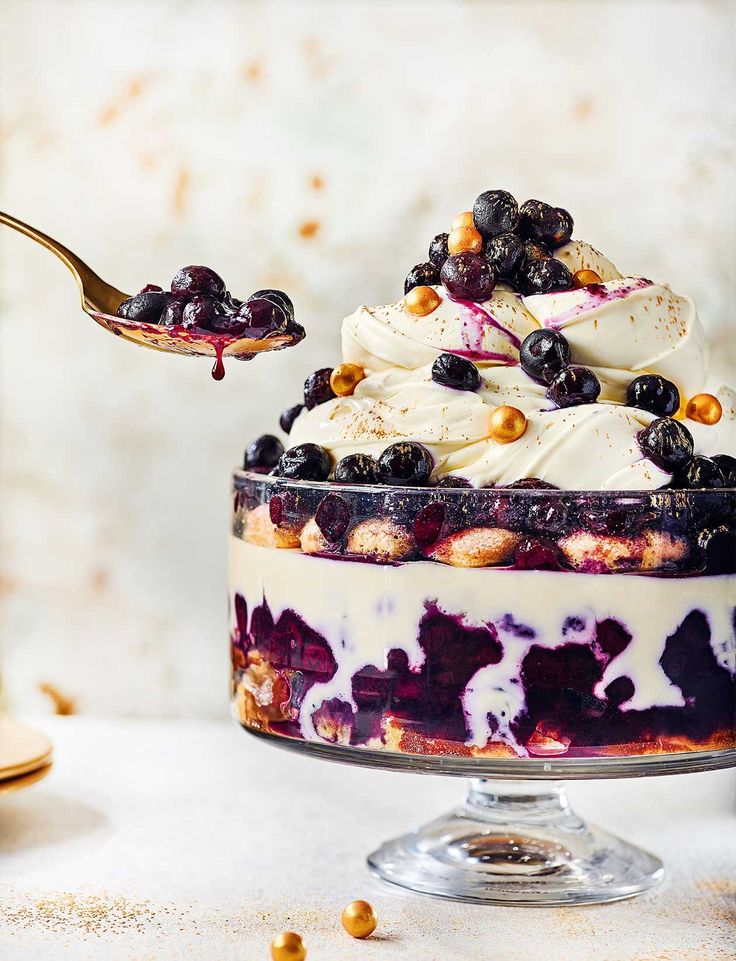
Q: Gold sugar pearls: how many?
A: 9